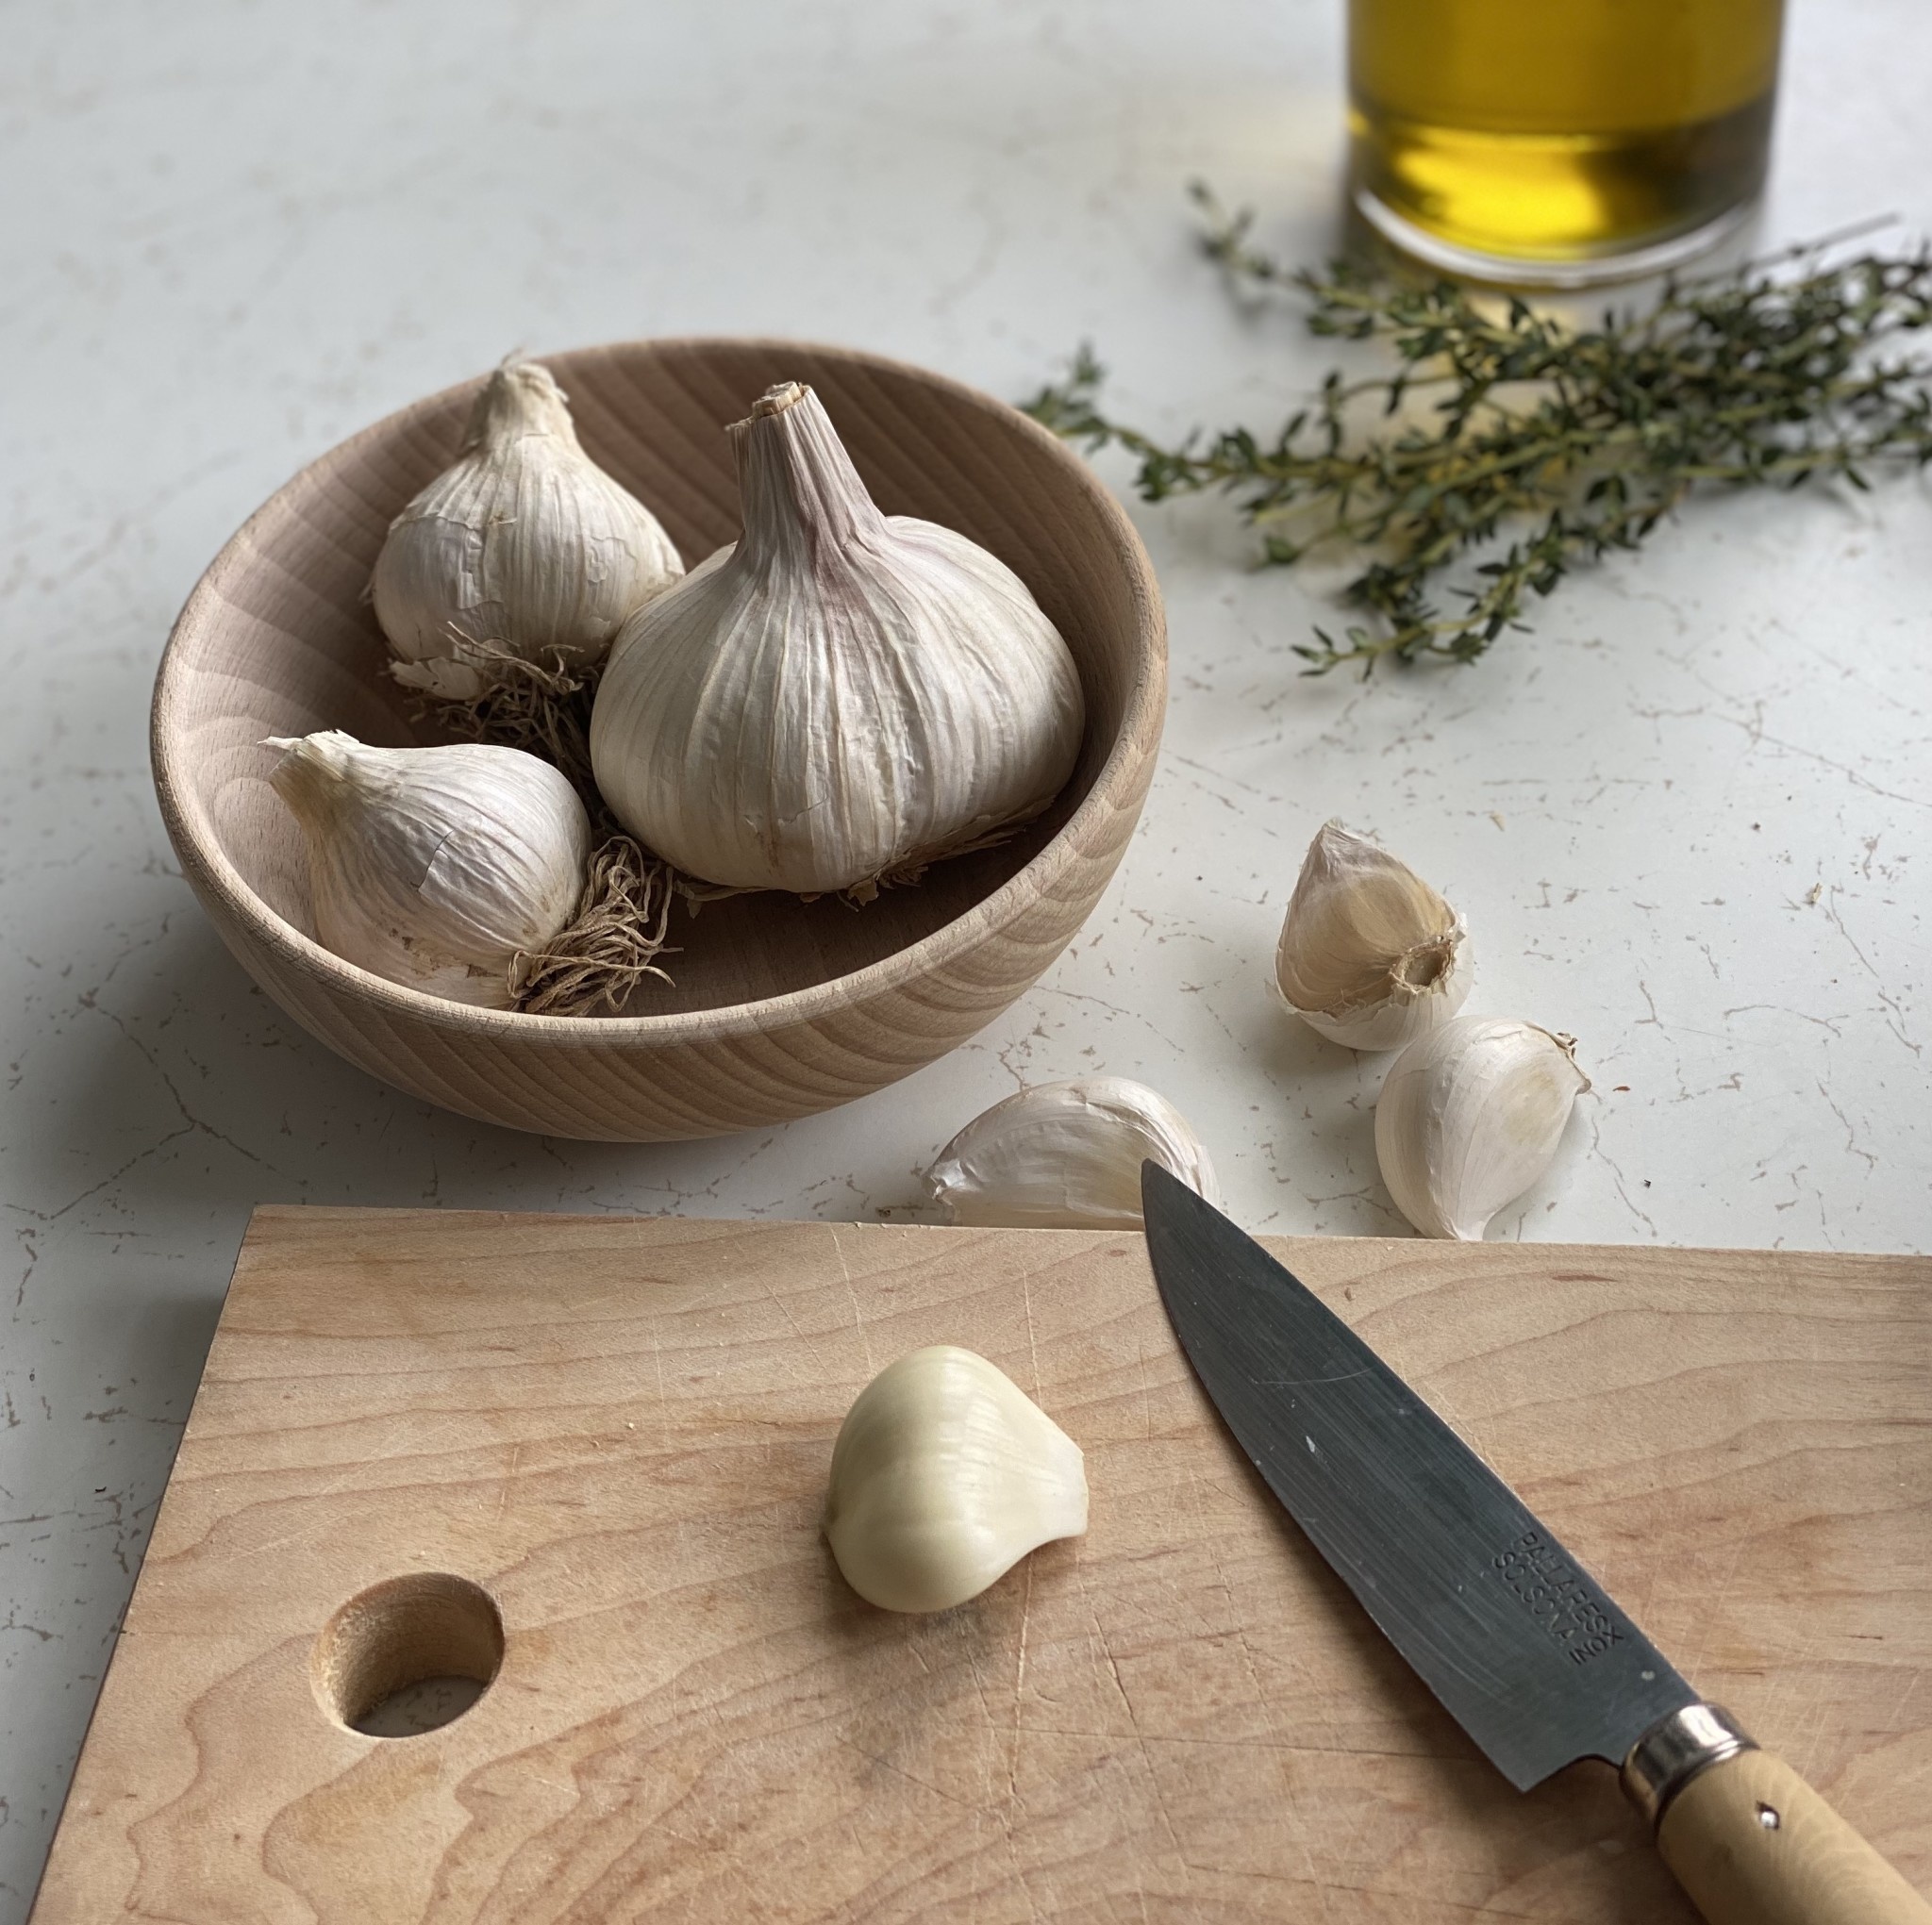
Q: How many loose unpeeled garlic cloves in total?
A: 3